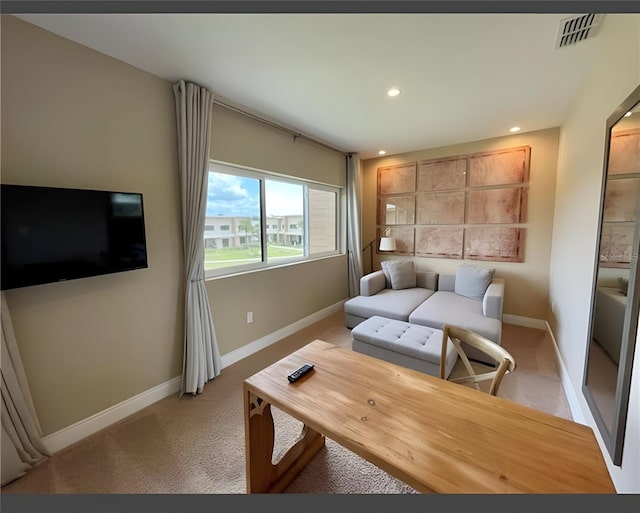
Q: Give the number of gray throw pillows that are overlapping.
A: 2